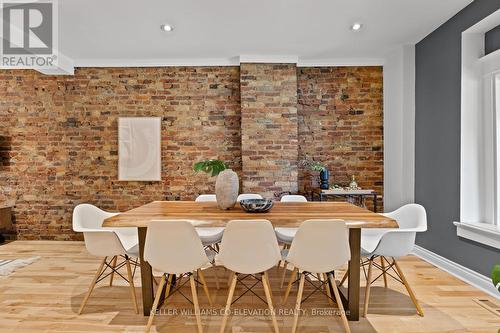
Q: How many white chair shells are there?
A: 8